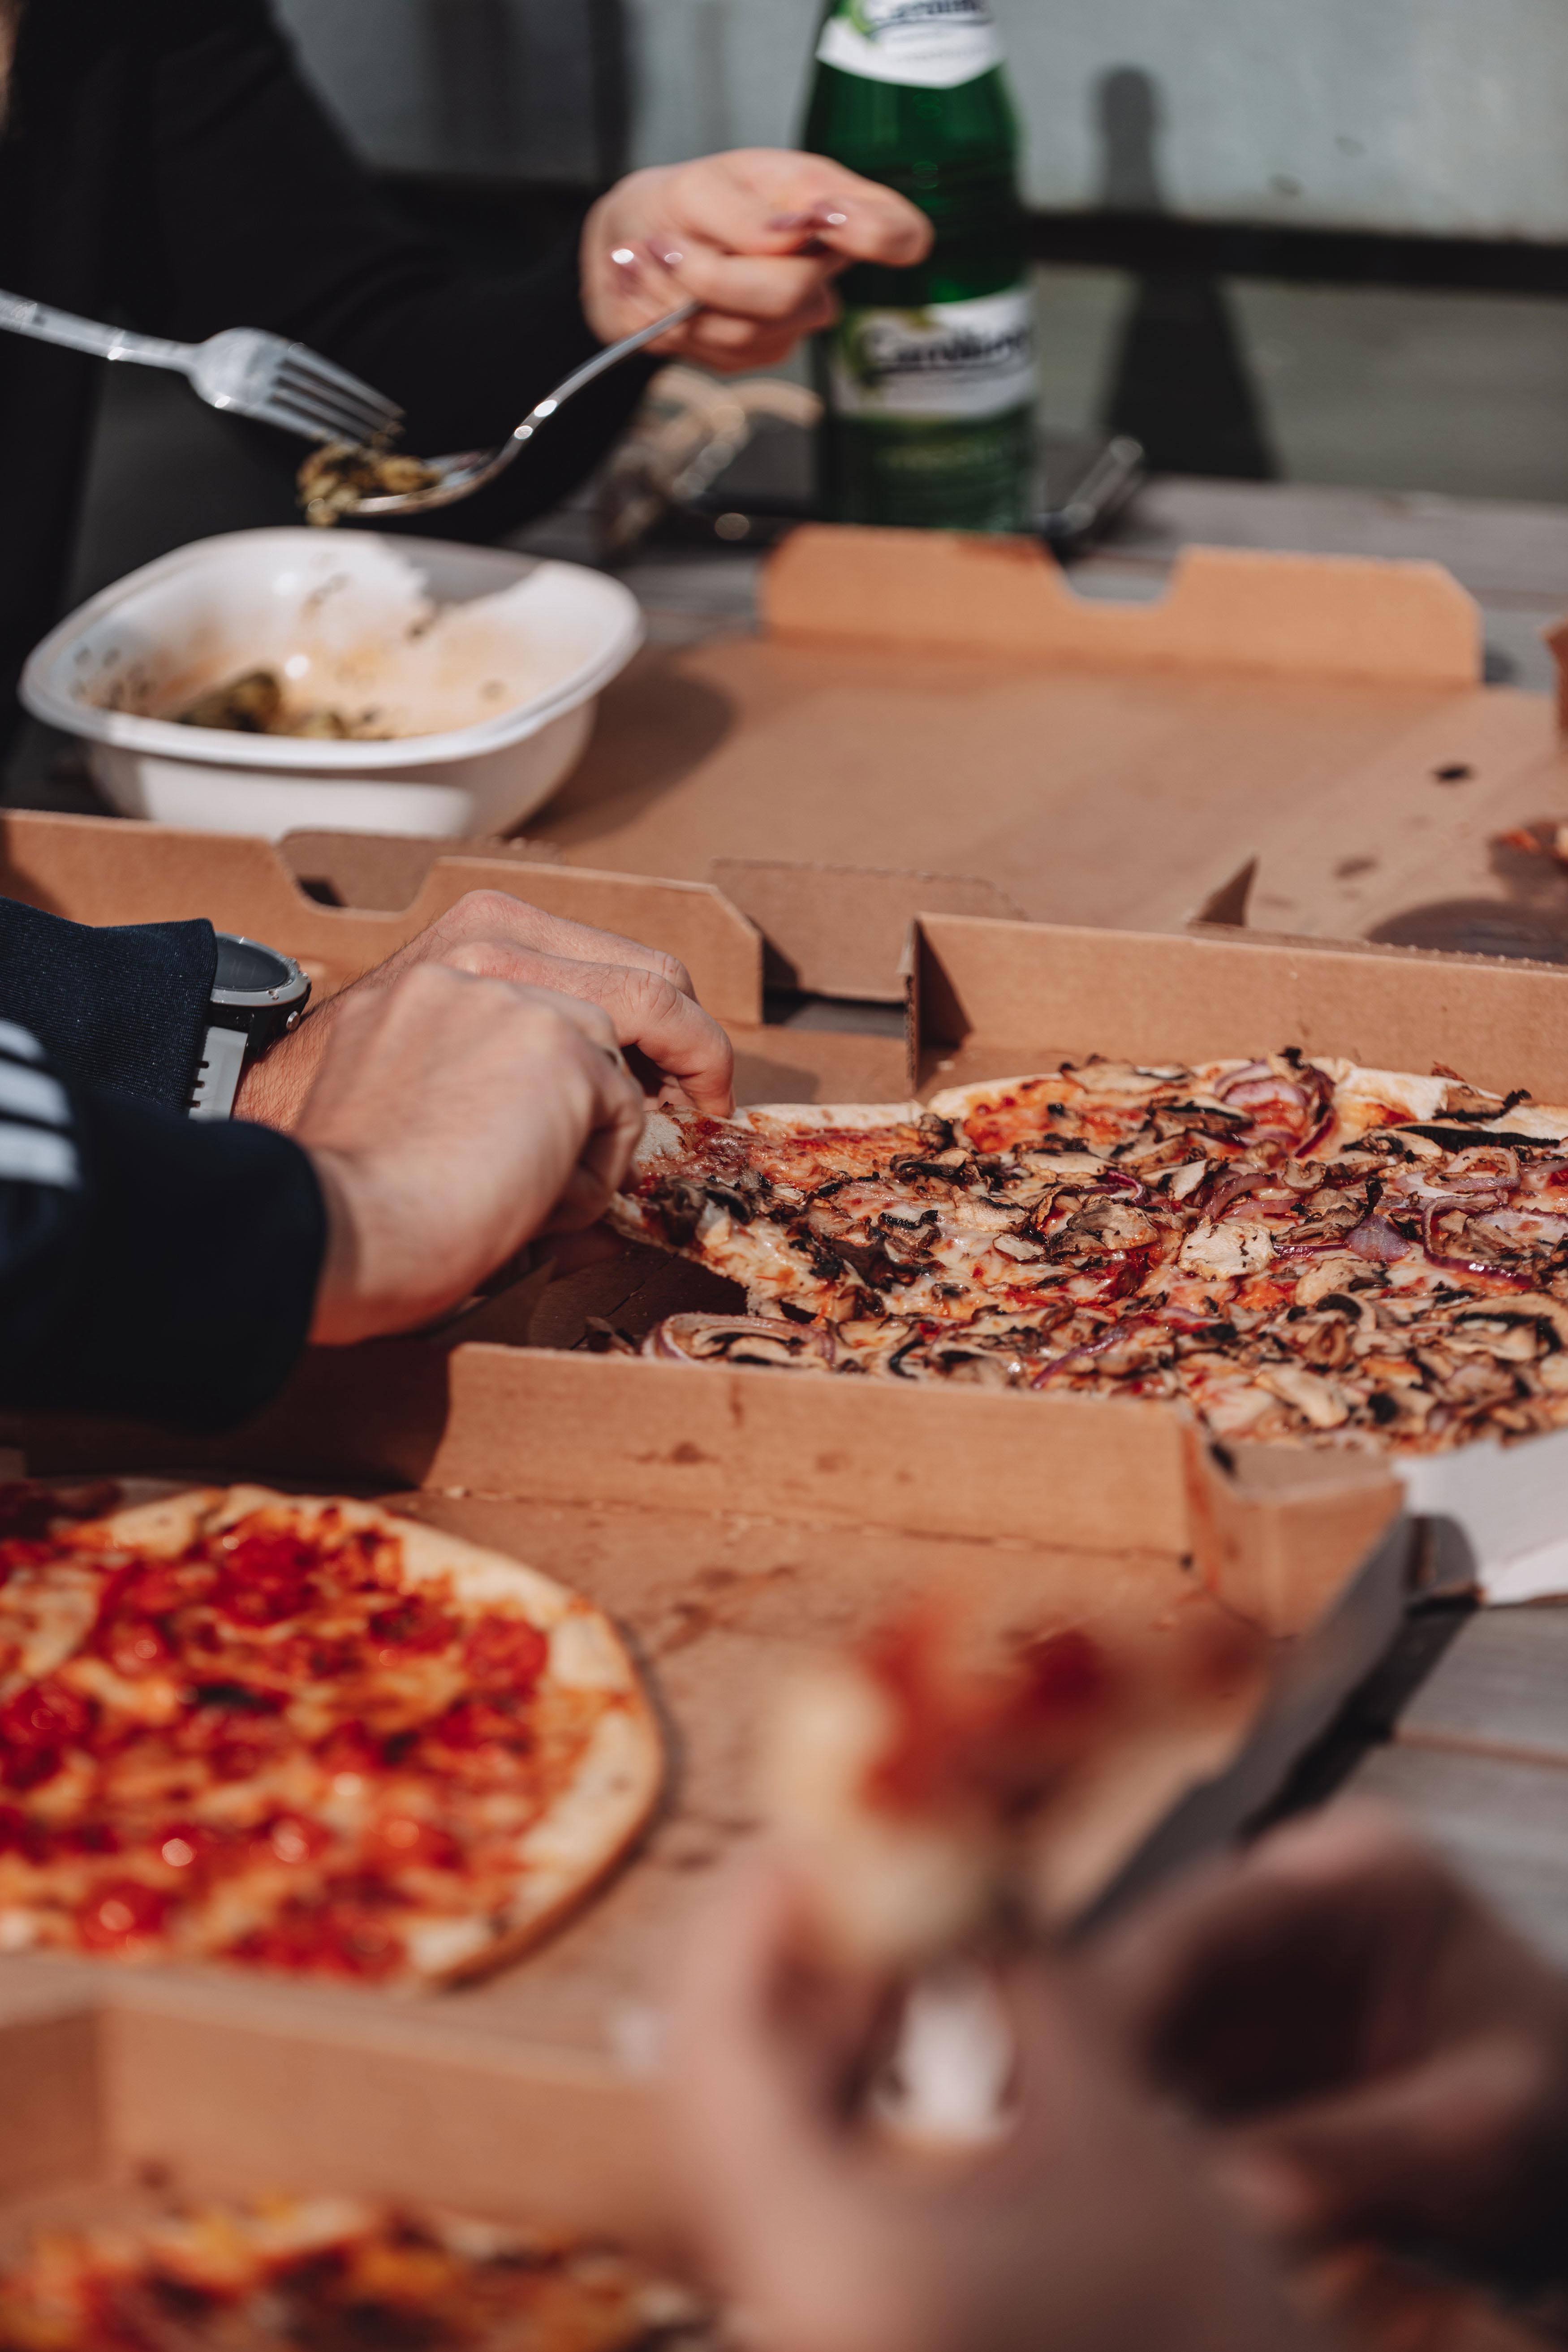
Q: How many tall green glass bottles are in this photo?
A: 1